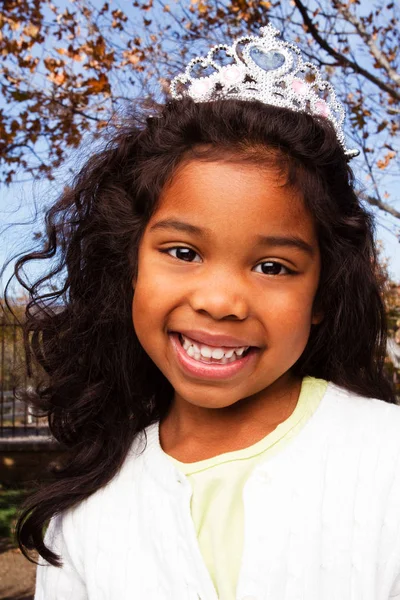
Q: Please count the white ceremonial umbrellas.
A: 0